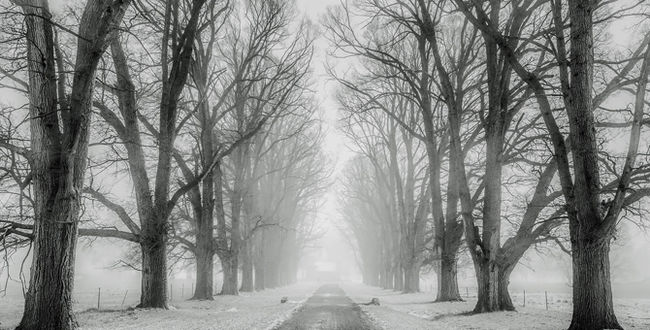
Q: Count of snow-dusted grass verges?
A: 2